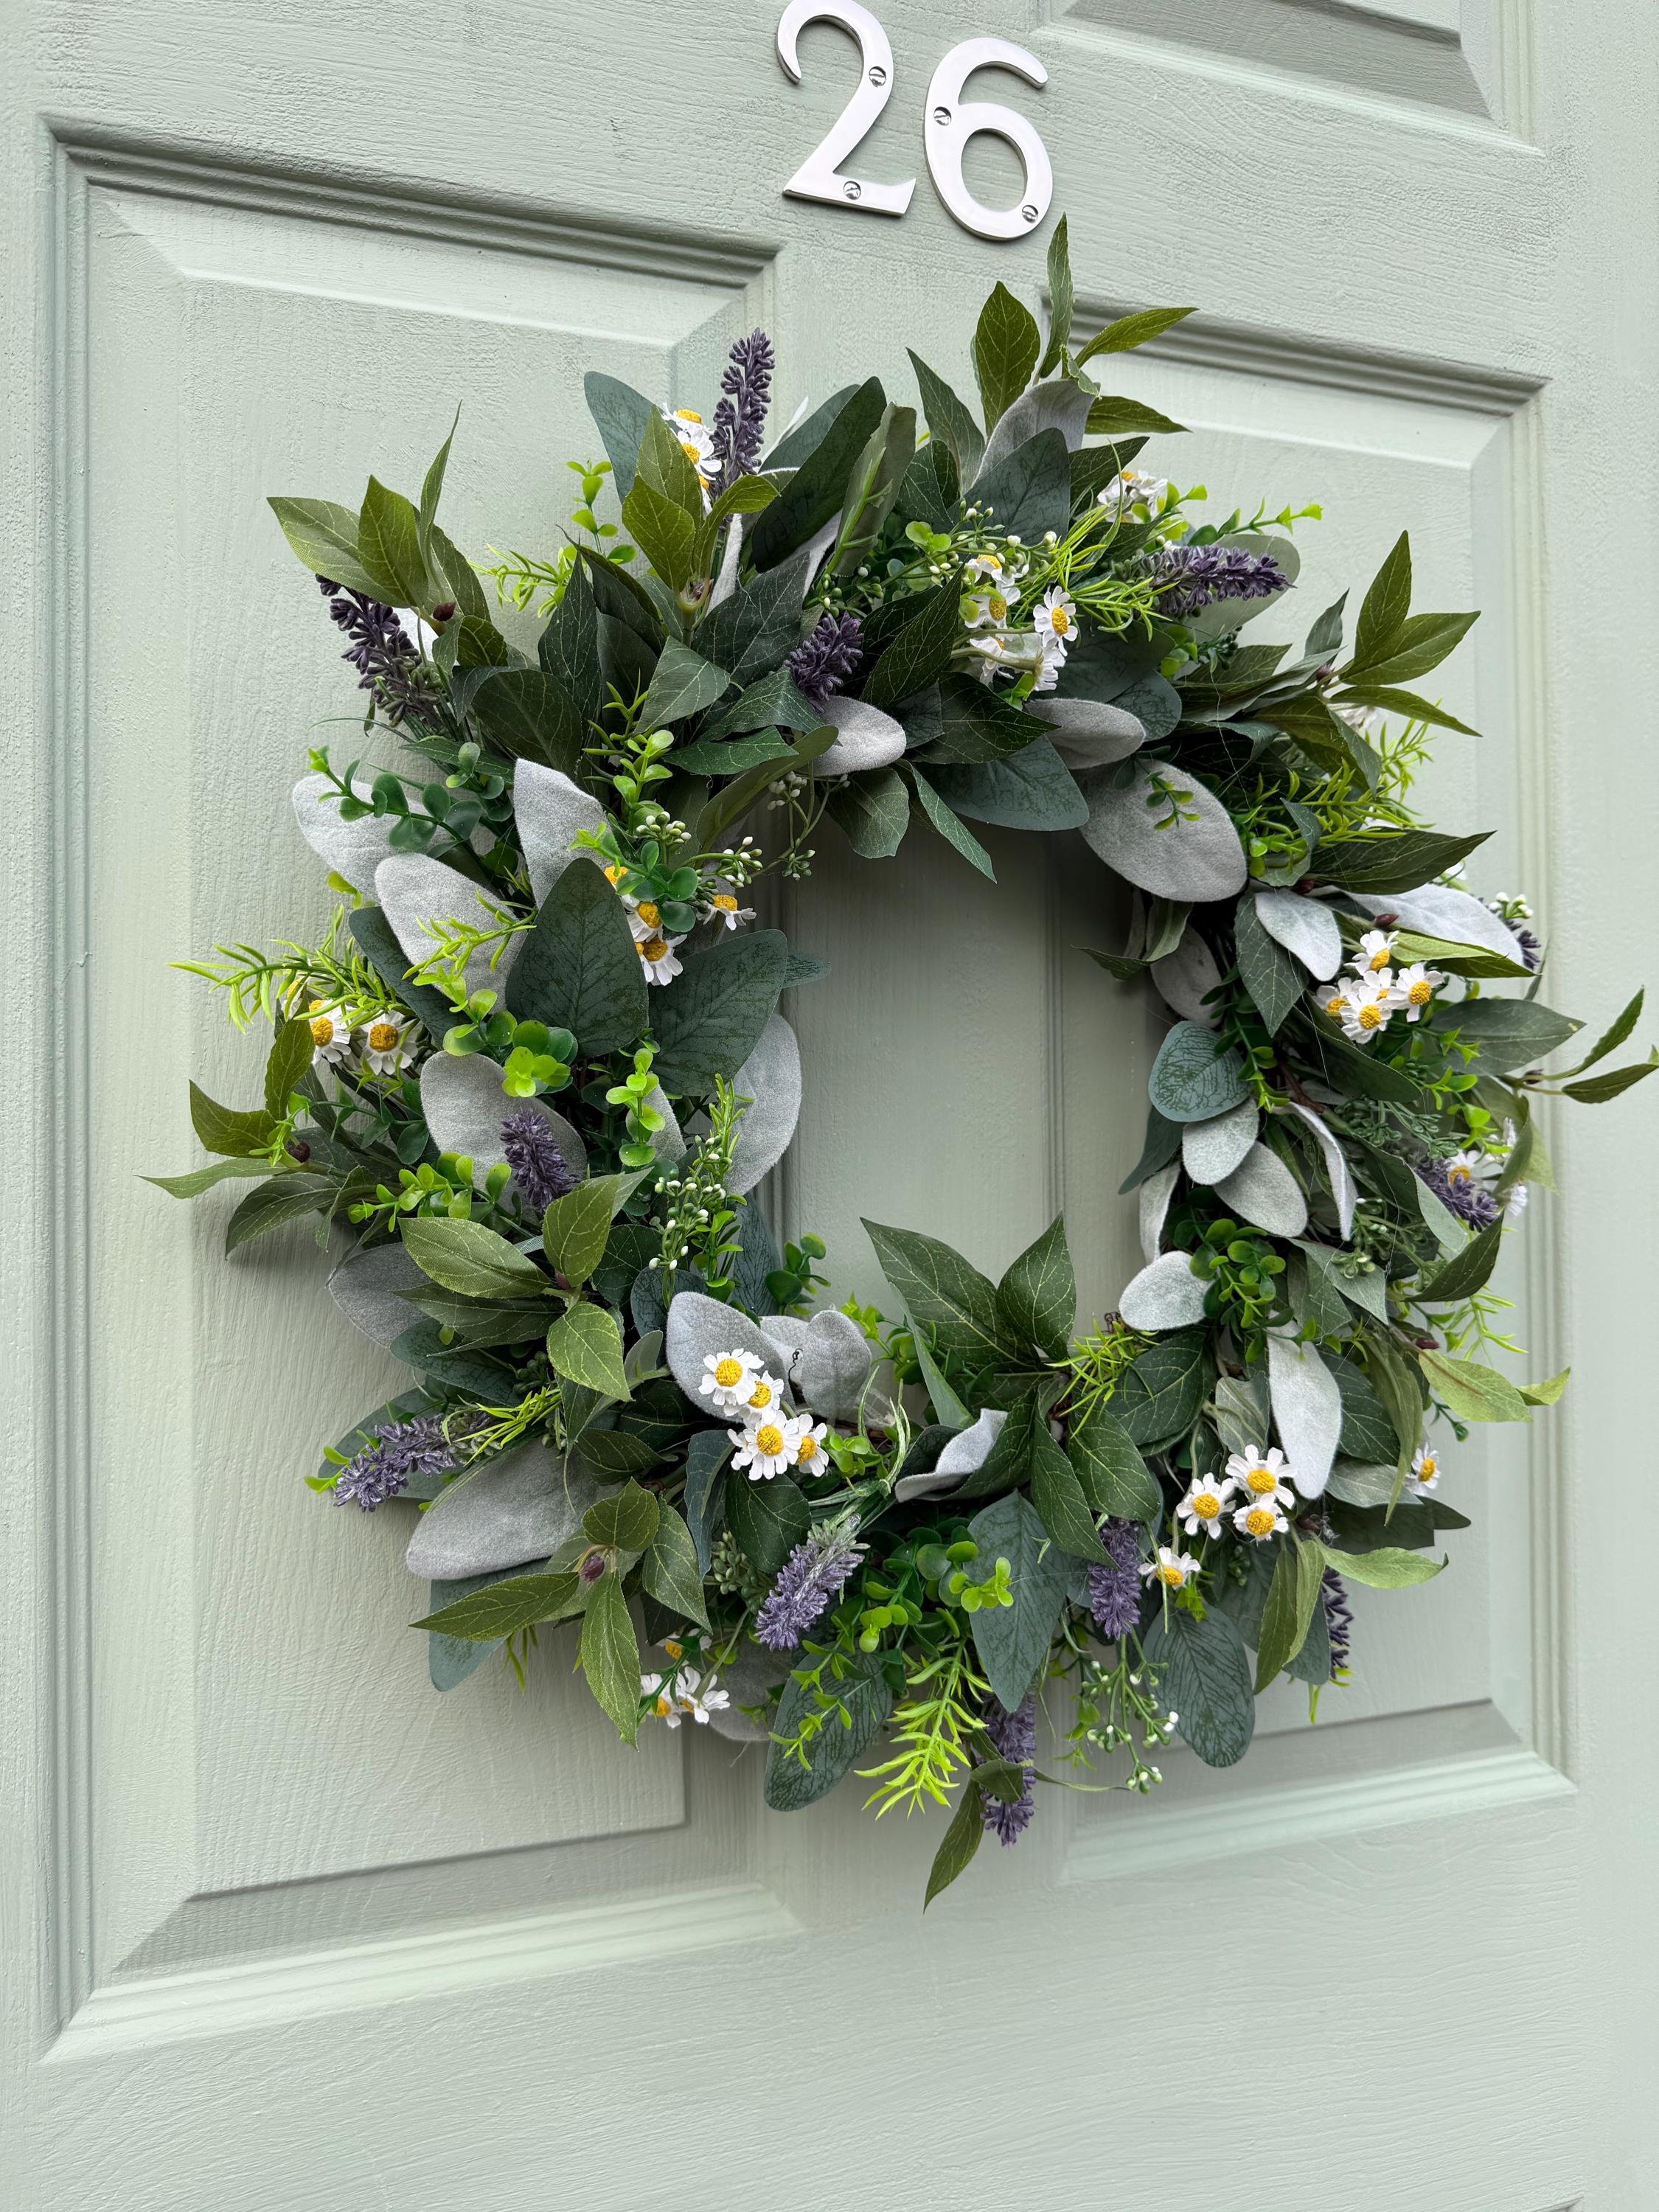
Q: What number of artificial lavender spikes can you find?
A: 12